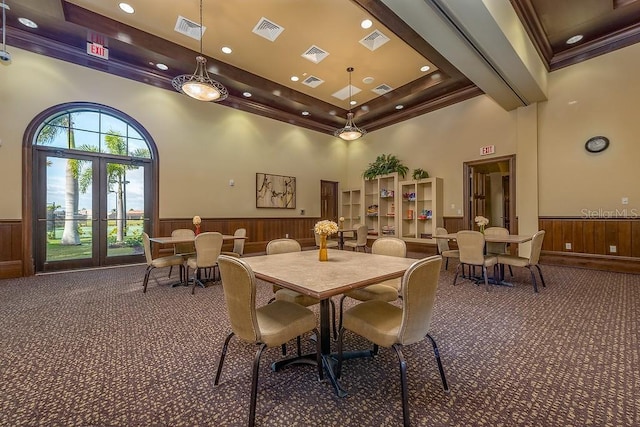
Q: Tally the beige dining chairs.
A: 15